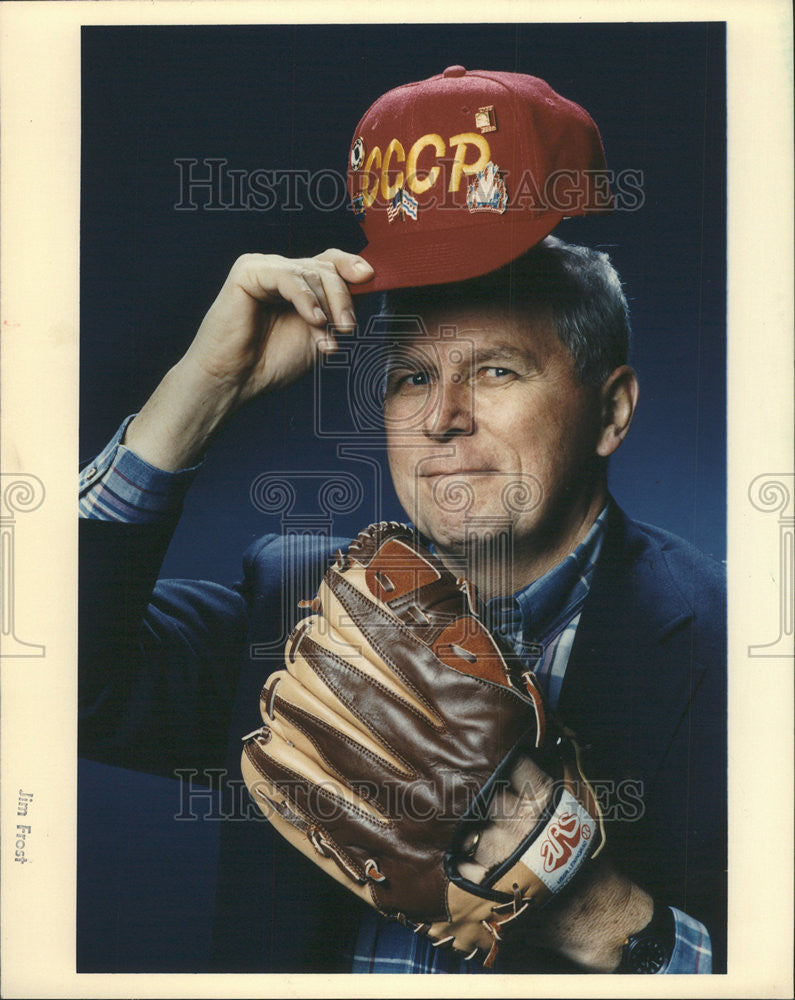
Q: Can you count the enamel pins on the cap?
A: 5